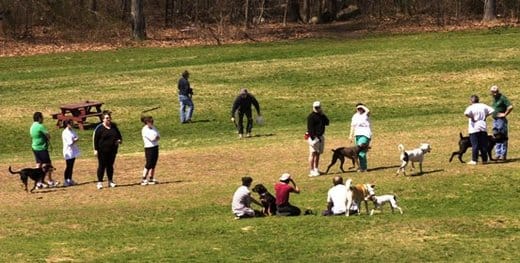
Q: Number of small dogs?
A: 1